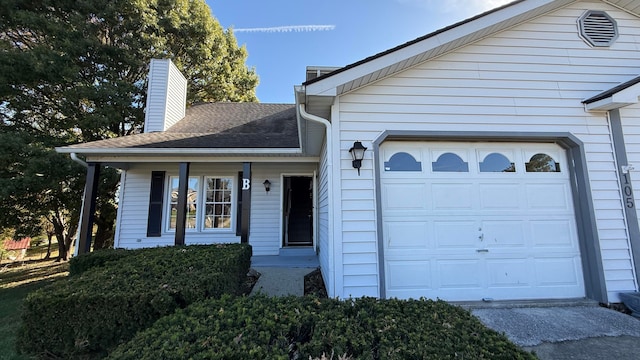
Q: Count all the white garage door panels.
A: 12